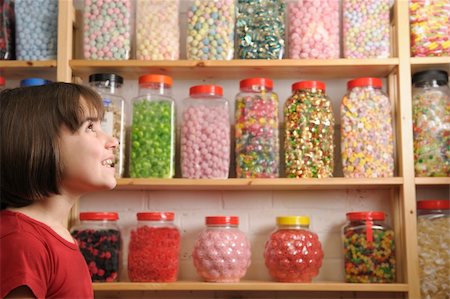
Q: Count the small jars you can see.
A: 5